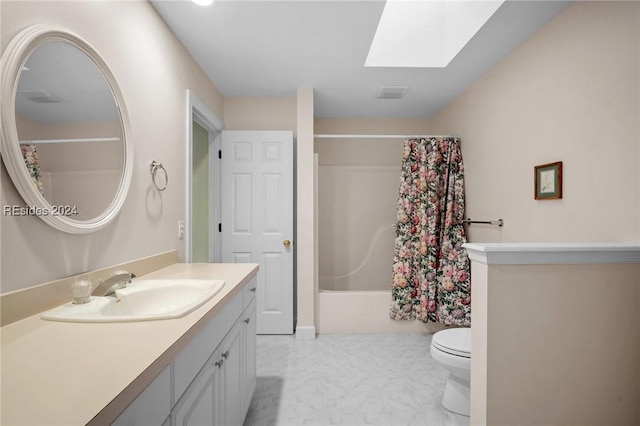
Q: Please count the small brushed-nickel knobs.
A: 4